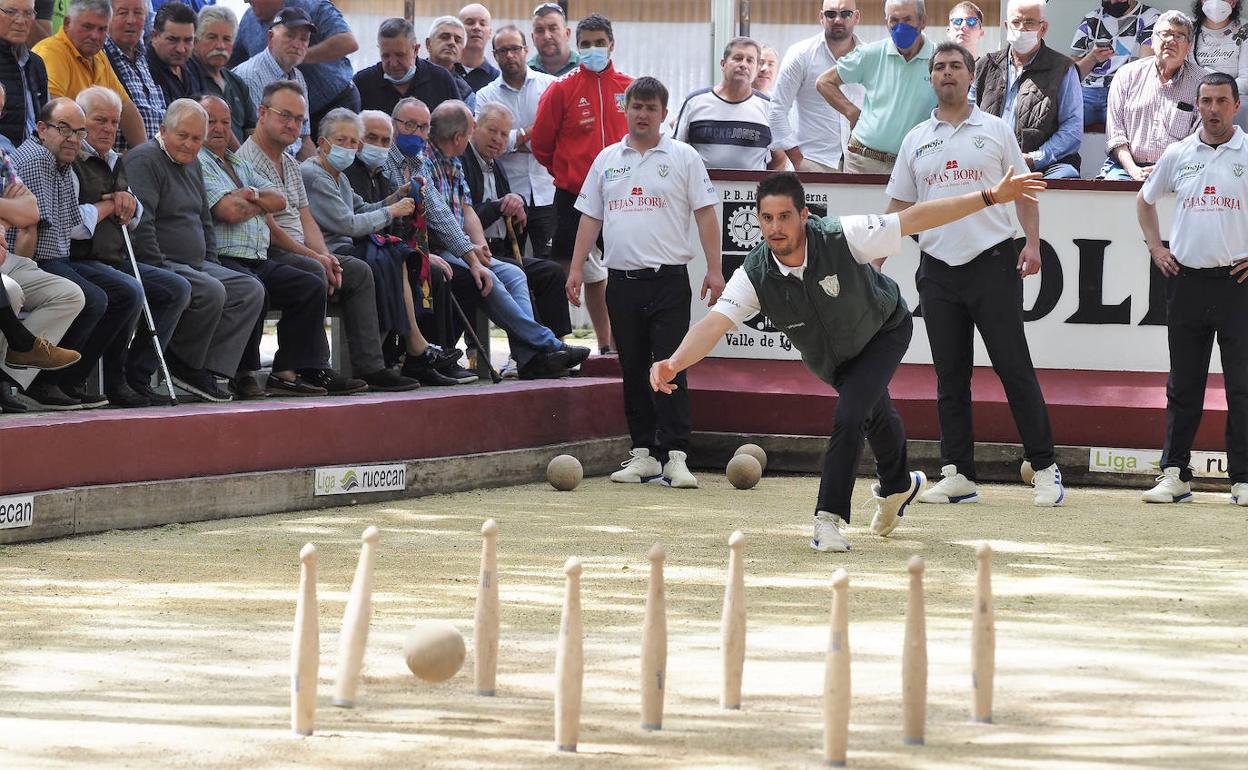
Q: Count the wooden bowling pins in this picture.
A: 9